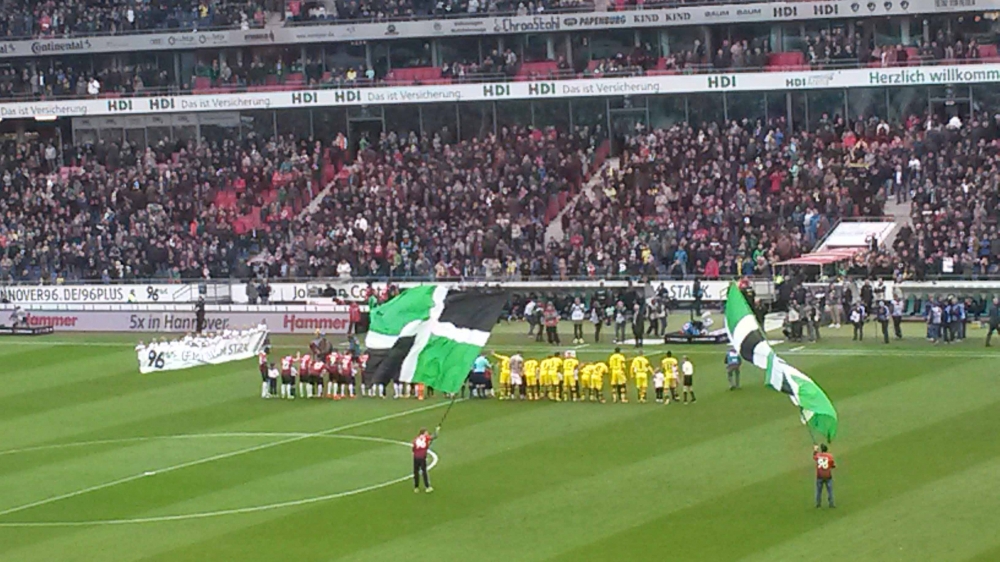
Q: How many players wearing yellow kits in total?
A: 10